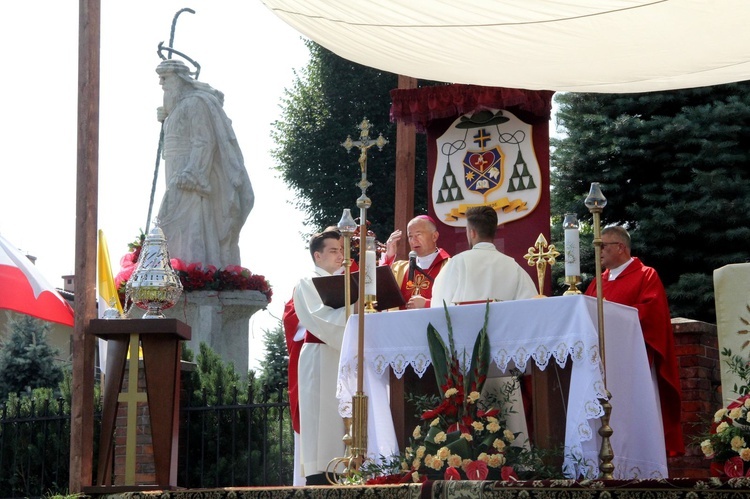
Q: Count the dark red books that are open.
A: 1